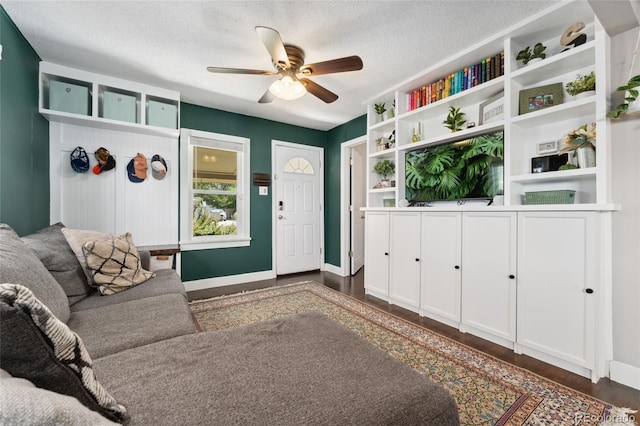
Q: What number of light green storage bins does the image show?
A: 3